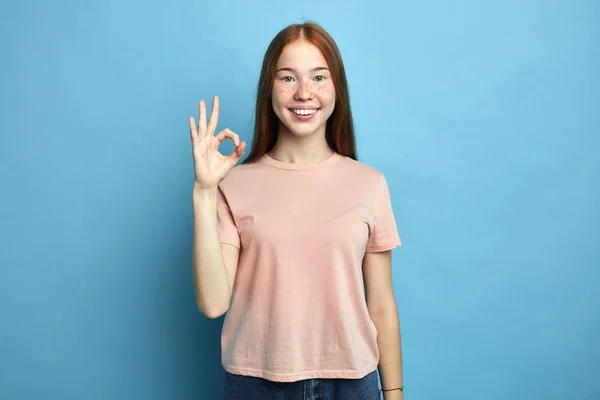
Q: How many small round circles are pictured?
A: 1